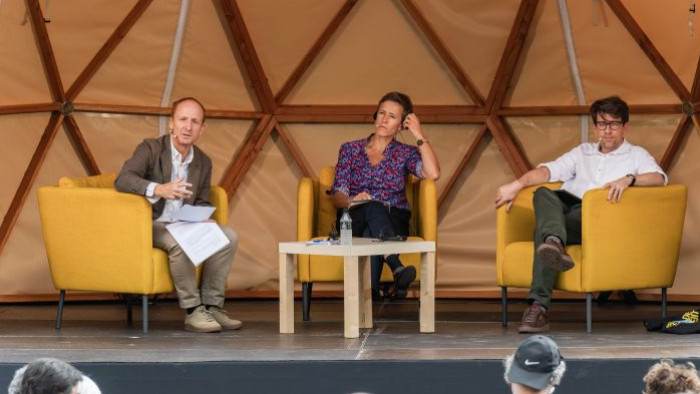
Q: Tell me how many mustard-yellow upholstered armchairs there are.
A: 3